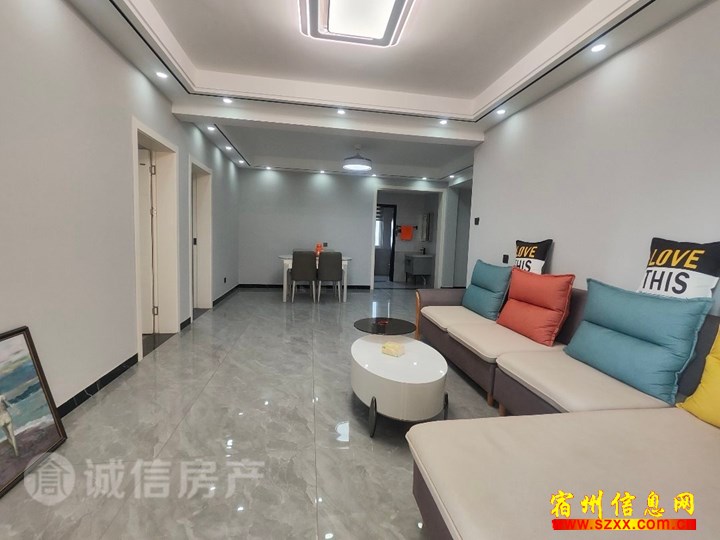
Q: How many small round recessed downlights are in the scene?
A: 14